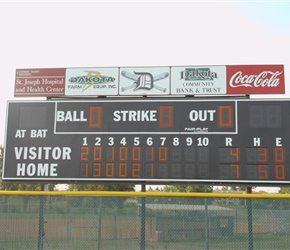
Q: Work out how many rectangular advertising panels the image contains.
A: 5